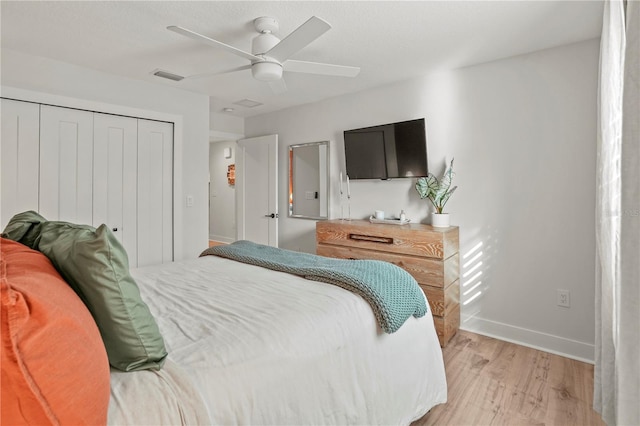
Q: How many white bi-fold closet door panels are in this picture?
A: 4